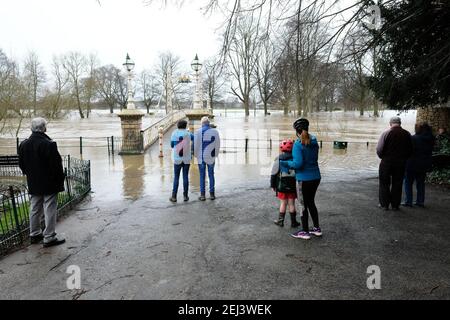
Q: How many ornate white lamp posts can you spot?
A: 2